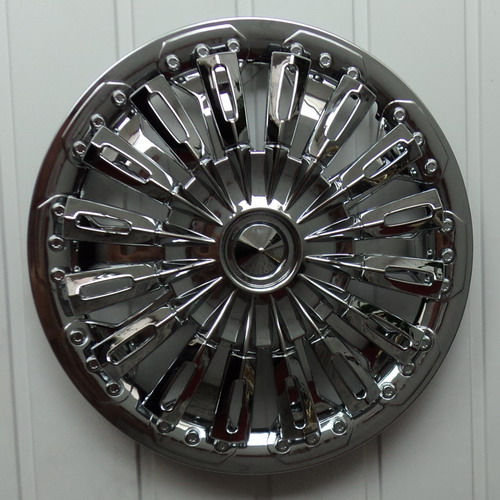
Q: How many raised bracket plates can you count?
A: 10